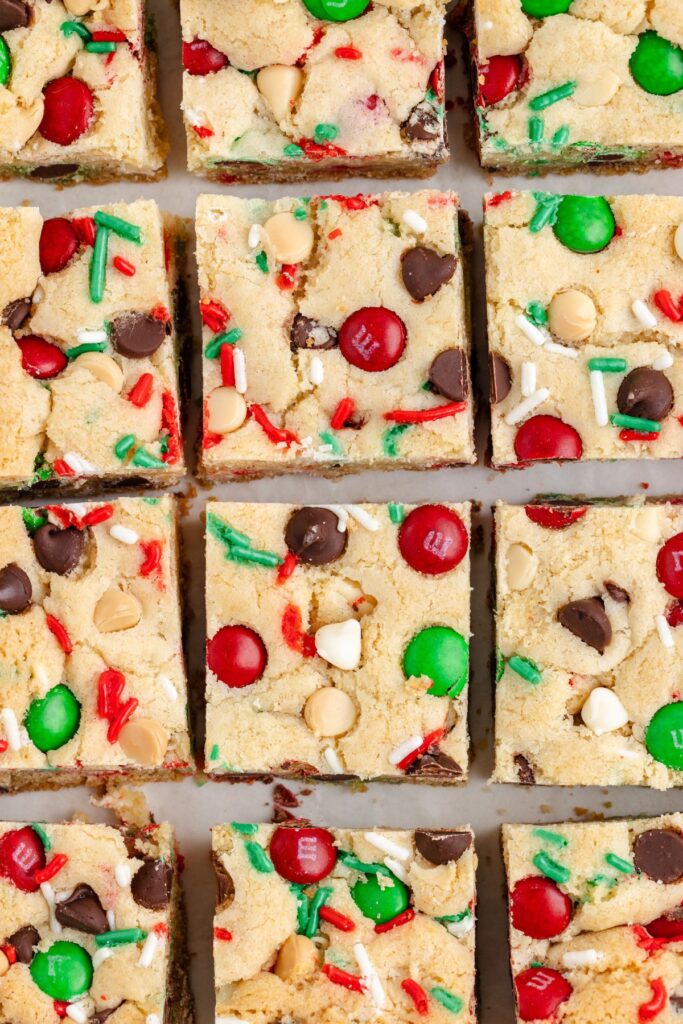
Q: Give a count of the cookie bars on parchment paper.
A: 12